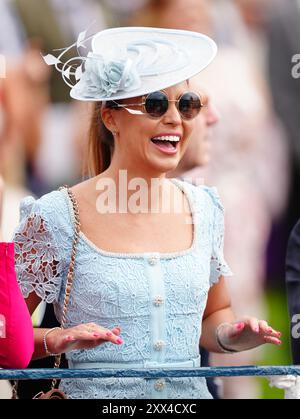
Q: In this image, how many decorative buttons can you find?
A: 4